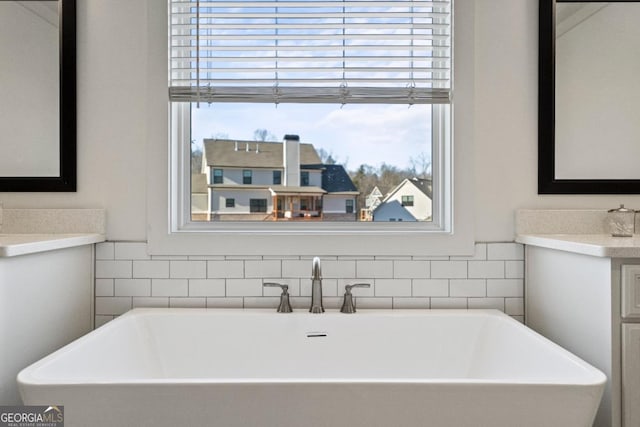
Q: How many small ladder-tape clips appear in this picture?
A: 4